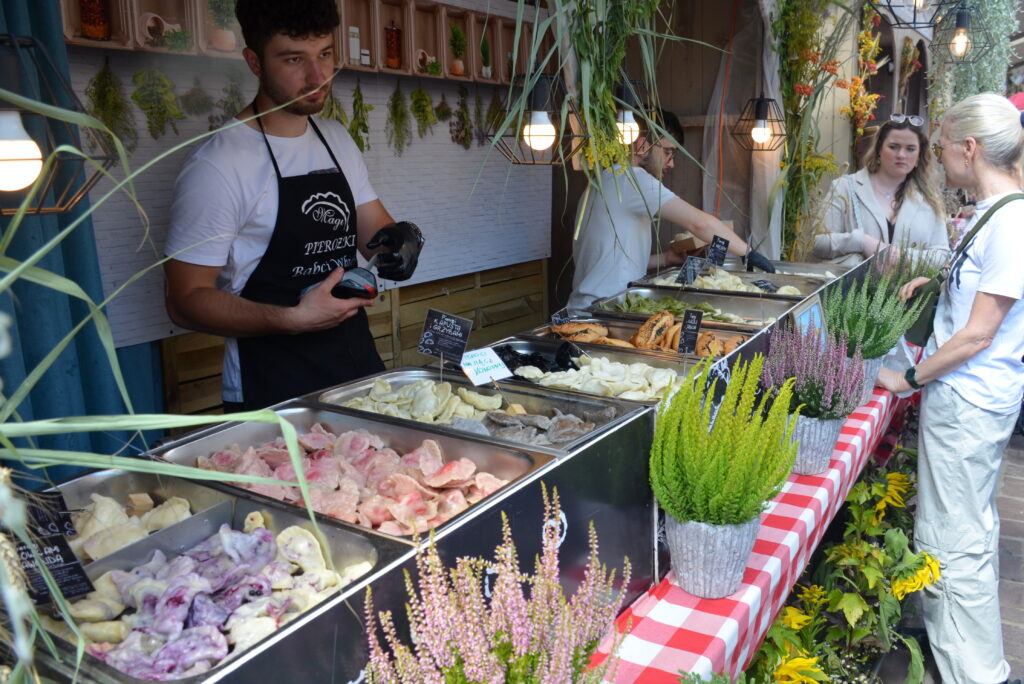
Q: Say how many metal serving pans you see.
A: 8